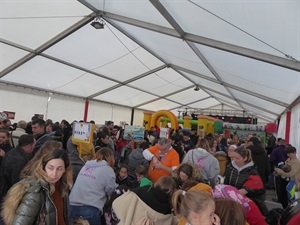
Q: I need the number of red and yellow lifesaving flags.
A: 0